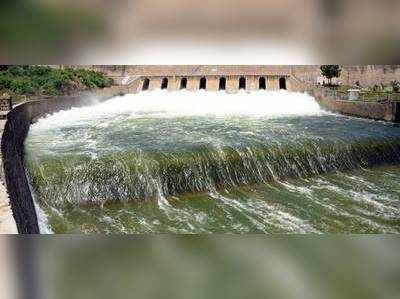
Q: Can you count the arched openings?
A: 8